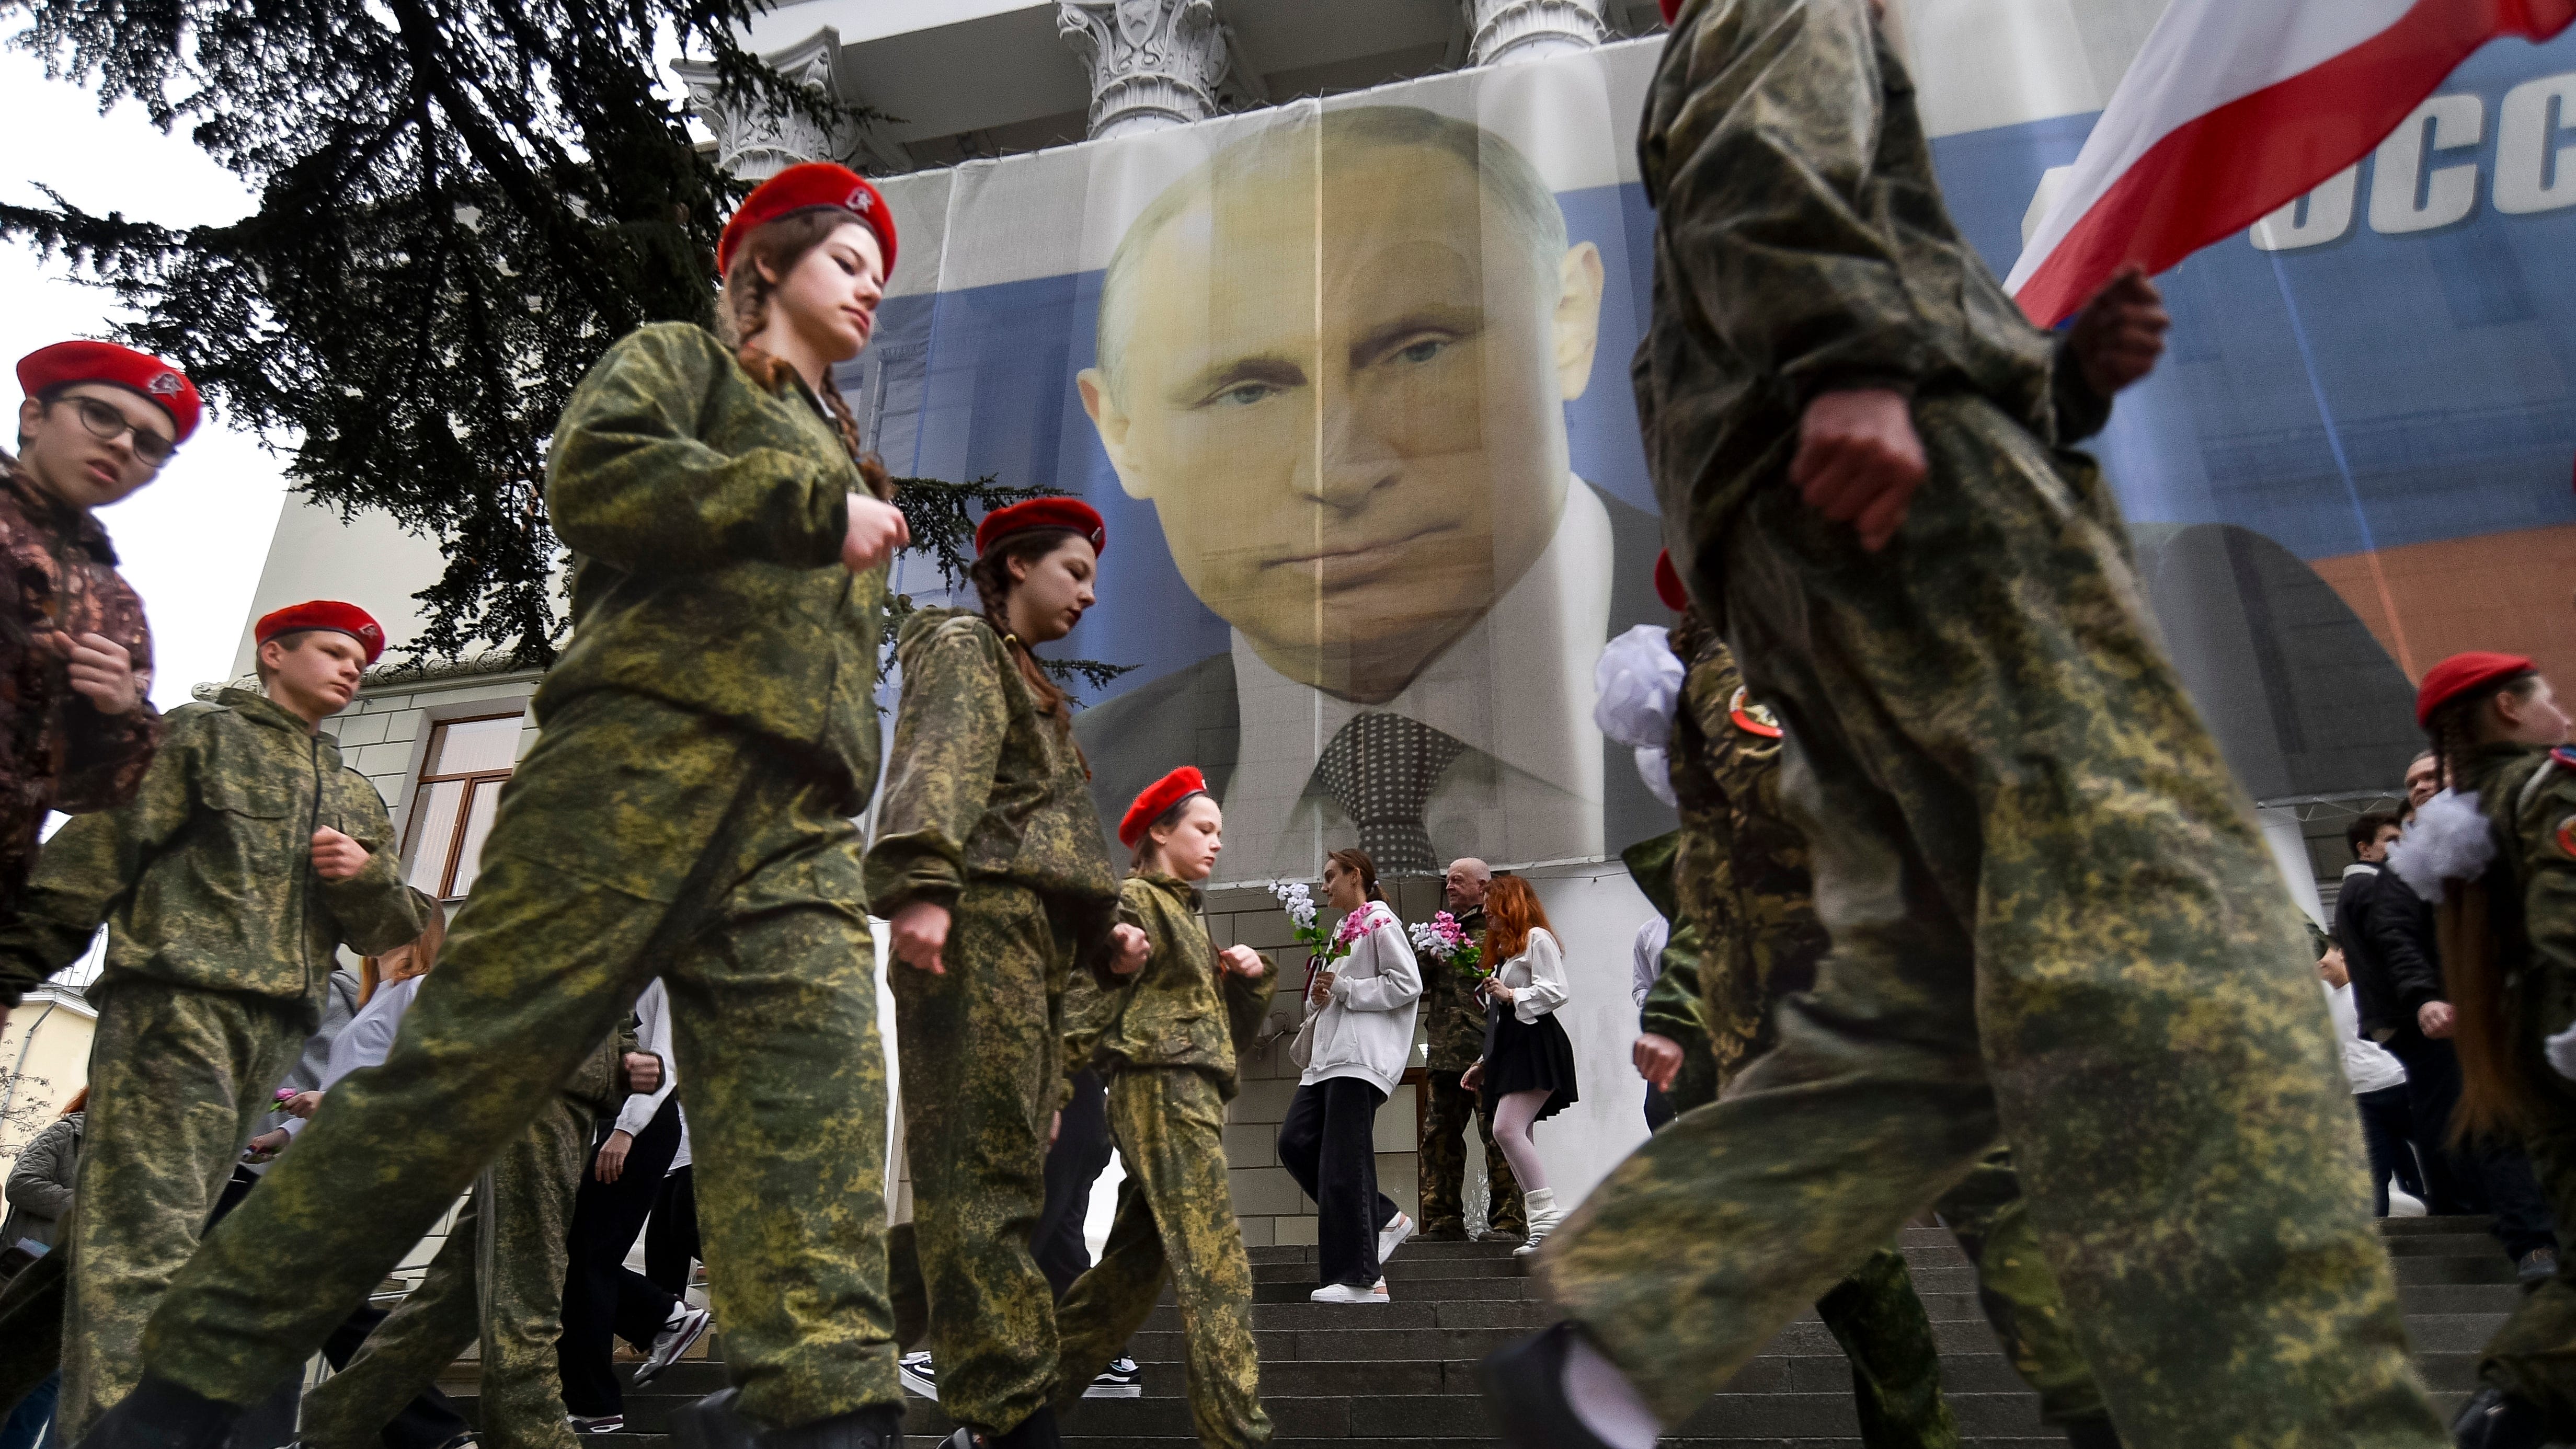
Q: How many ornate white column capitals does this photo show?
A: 3